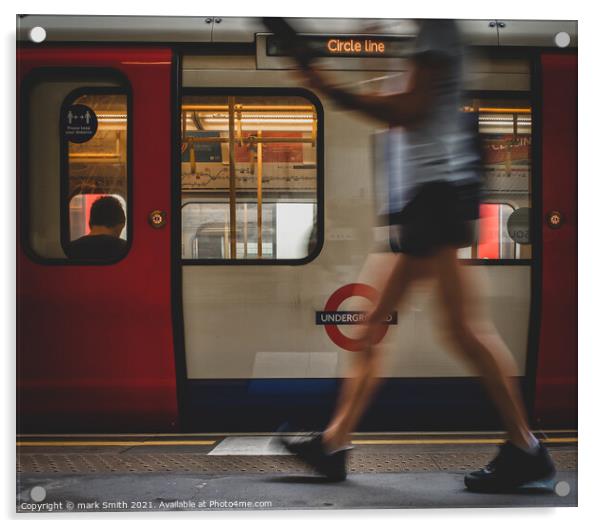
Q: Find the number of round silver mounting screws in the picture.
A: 4